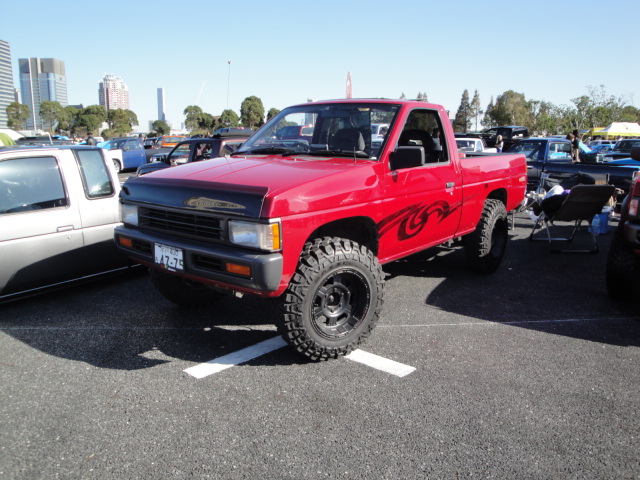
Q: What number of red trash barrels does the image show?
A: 0